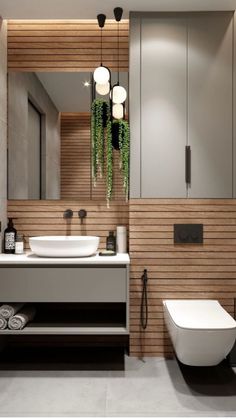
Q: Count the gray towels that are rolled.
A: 3